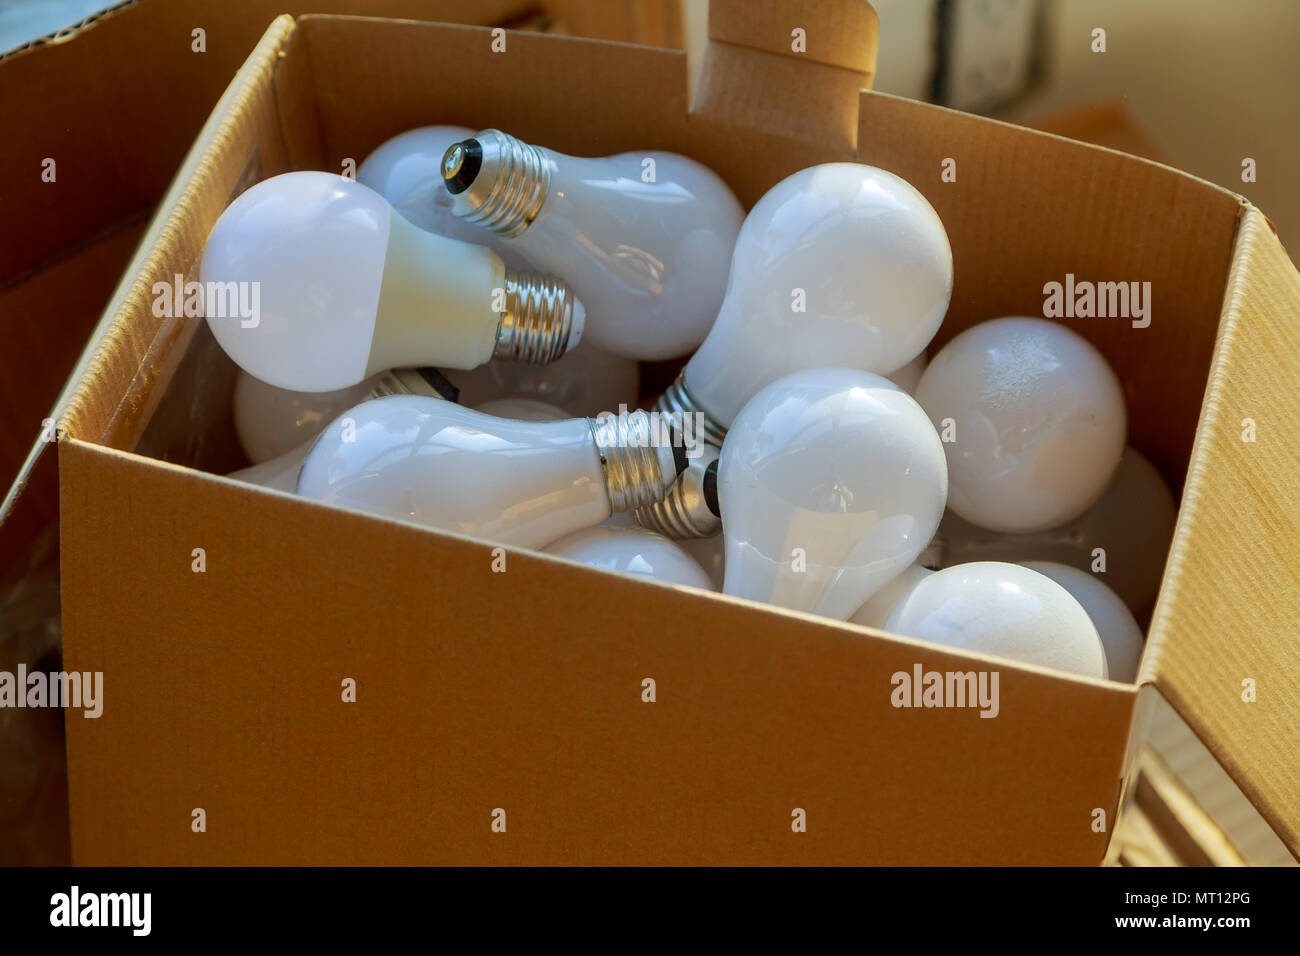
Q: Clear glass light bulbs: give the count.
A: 0